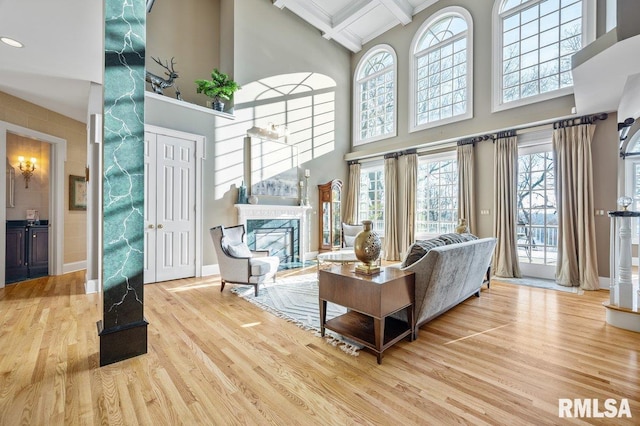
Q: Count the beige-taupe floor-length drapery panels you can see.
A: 6